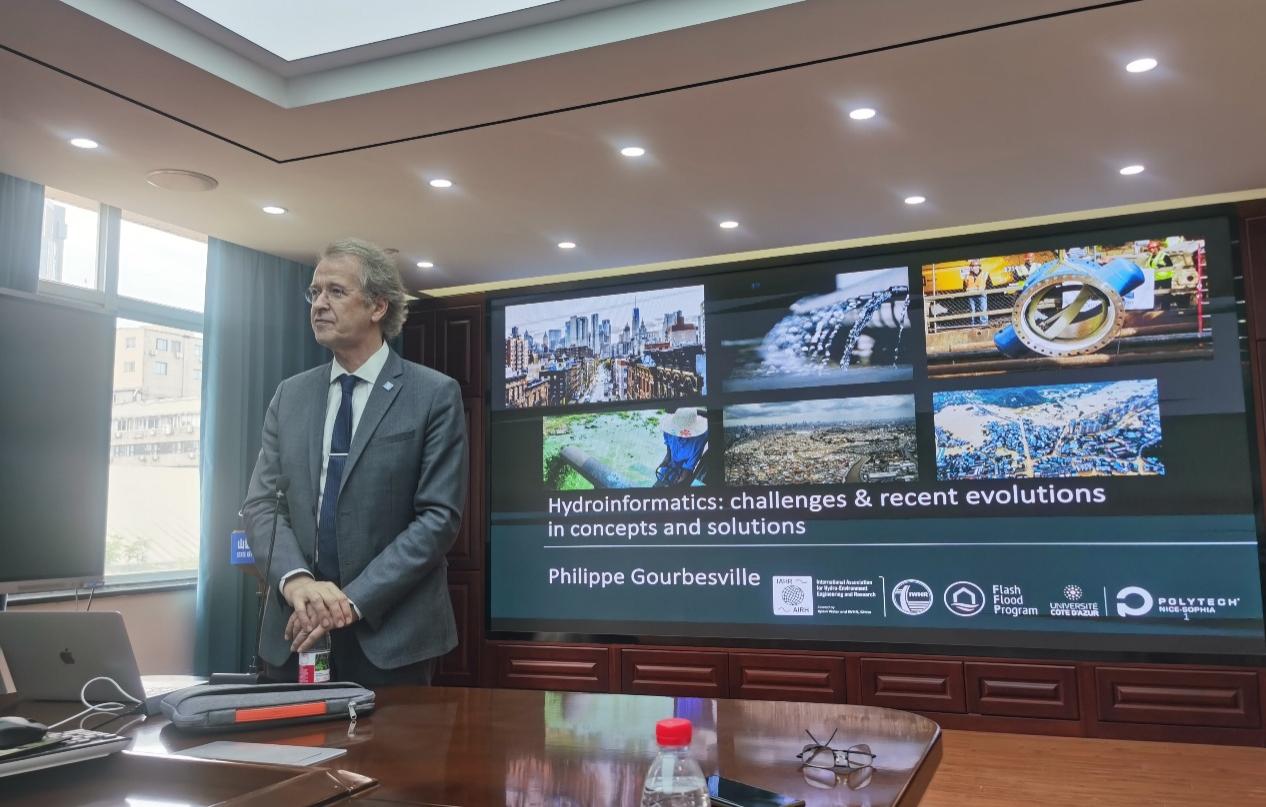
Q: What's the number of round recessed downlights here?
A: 11